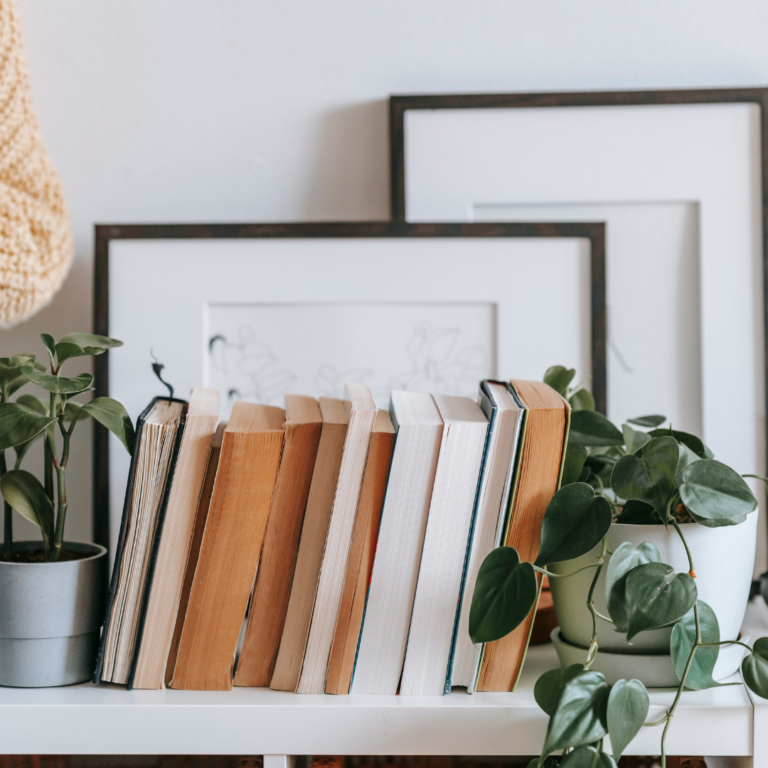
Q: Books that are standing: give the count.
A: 12